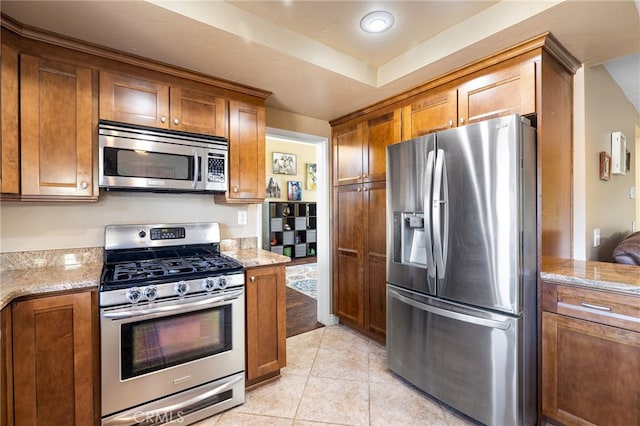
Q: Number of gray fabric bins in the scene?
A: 6